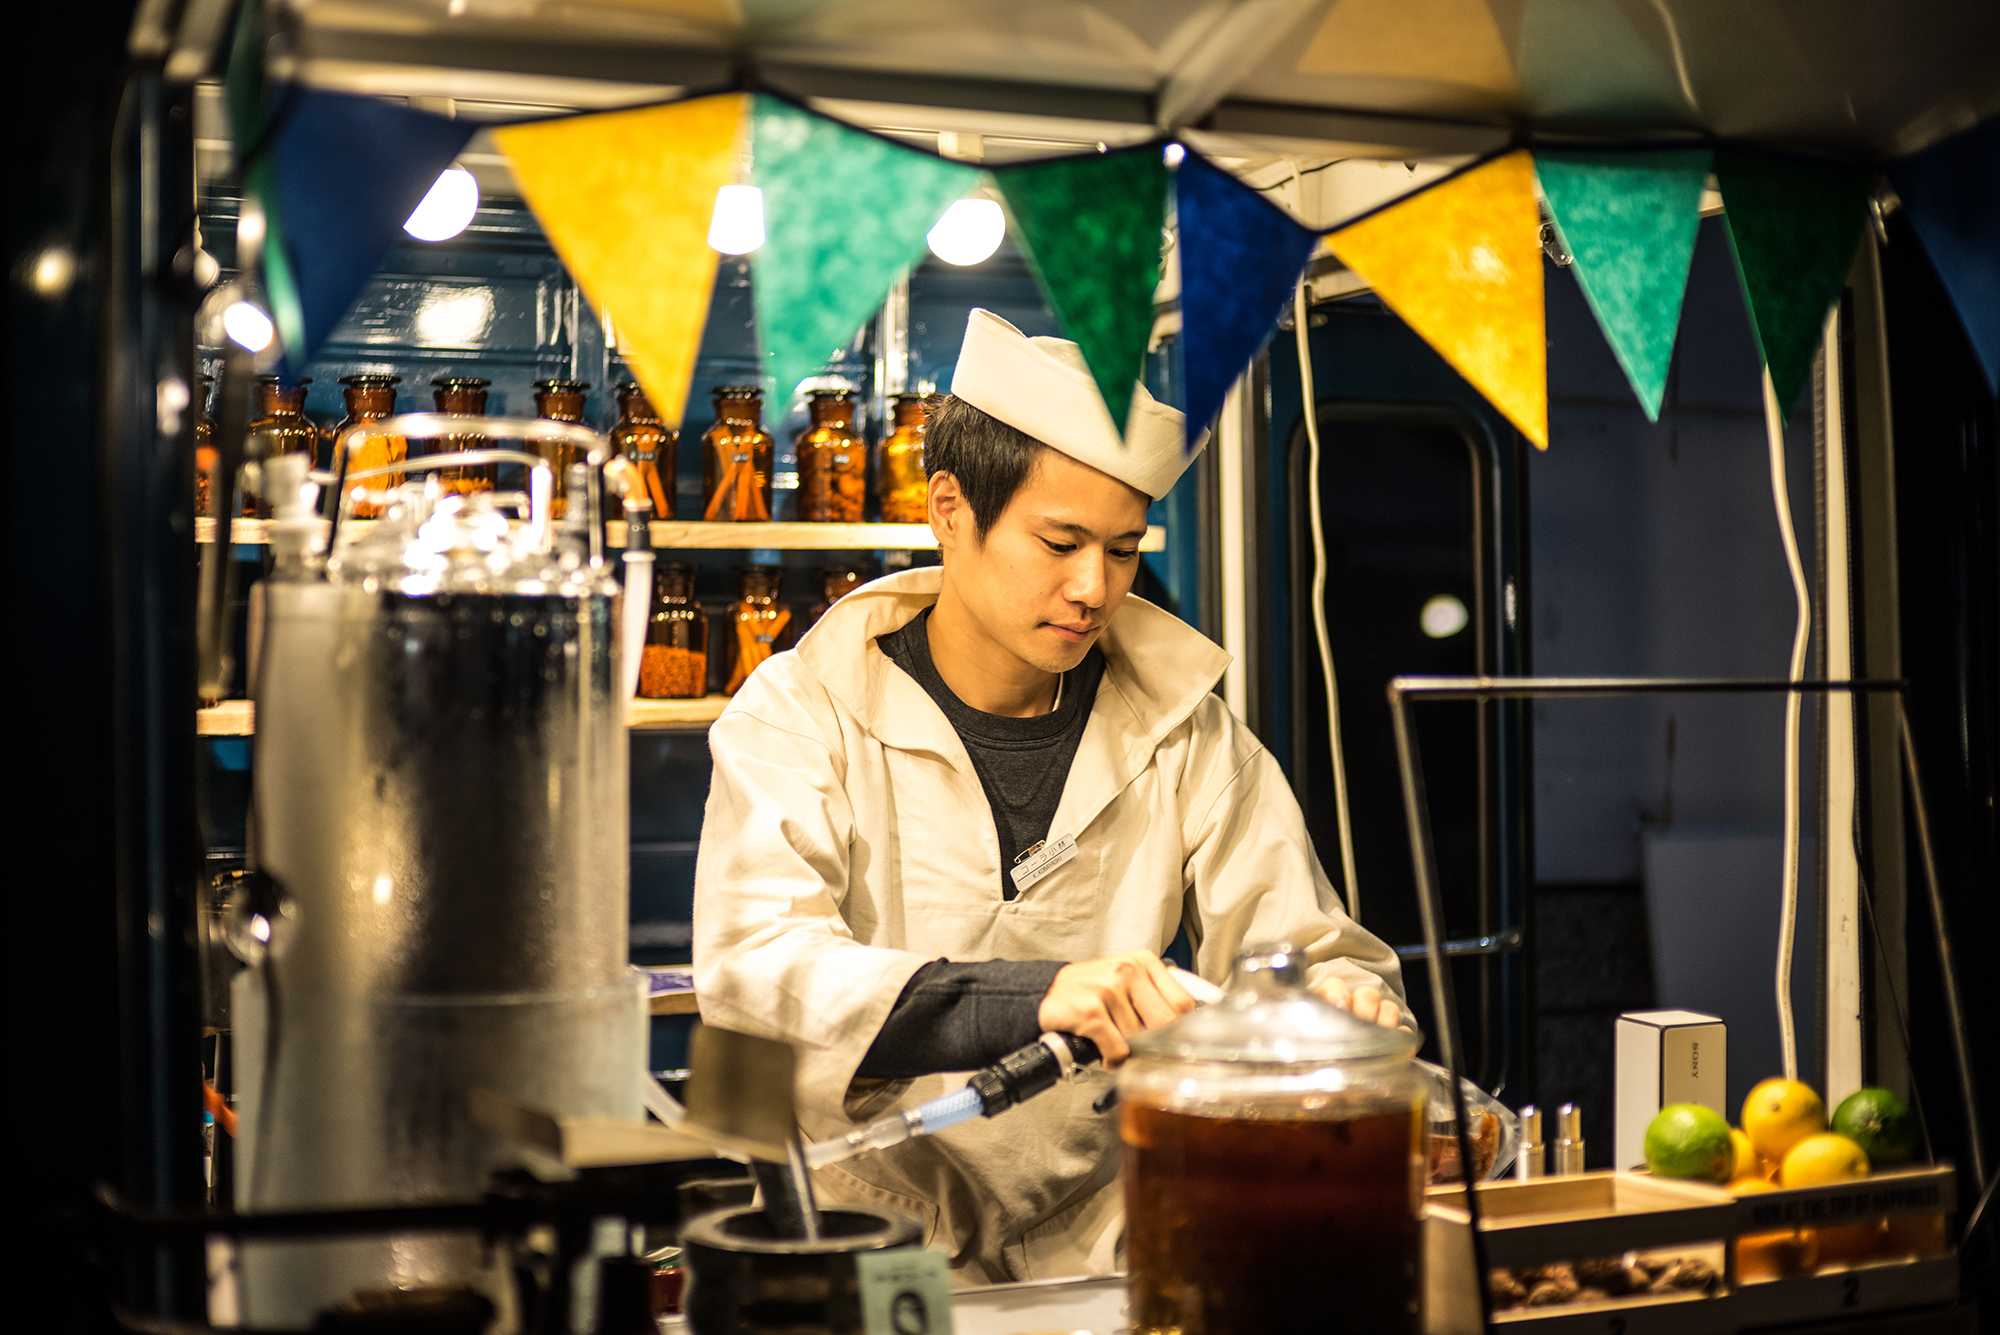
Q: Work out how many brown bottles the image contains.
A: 12